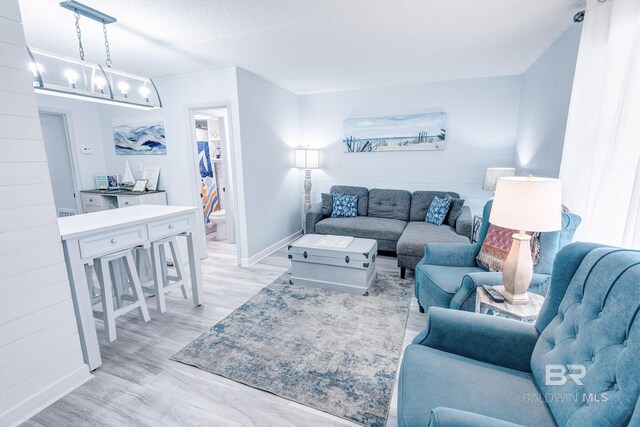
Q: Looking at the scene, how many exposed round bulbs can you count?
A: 5